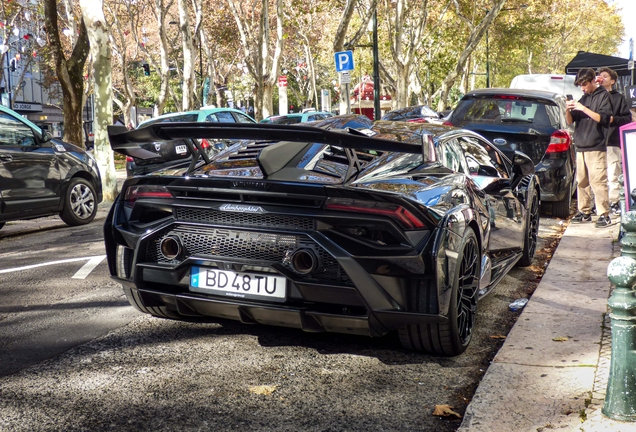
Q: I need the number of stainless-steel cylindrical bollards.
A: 0